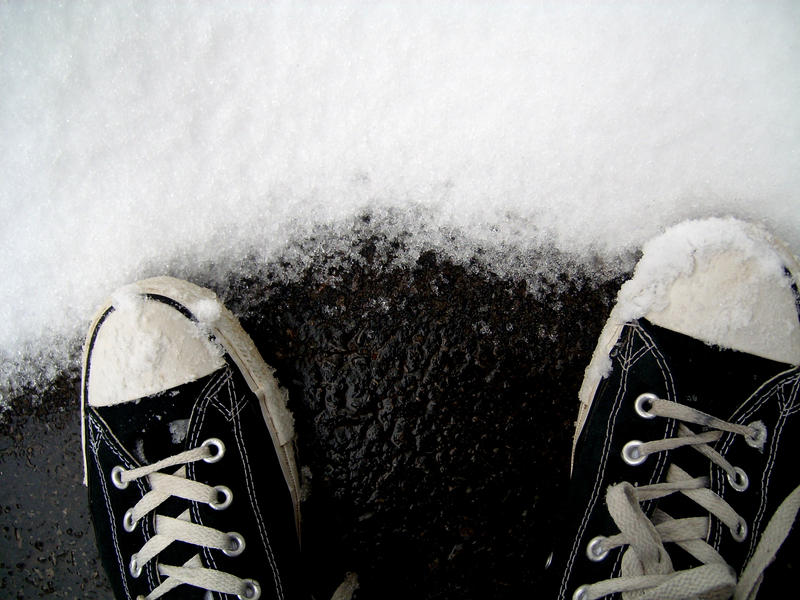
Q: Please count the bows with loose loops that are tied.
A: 1